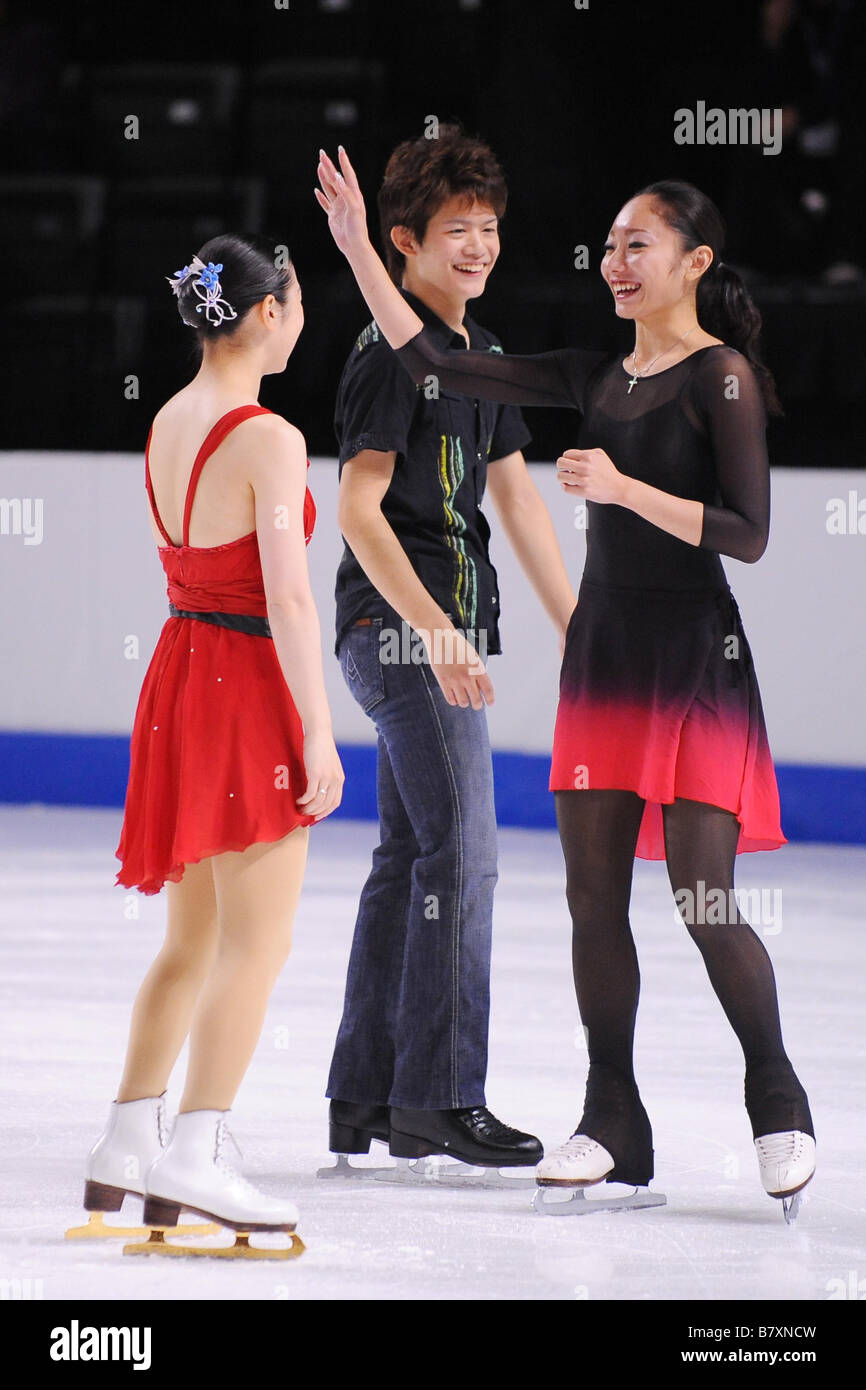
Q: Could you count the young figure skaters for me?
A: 3